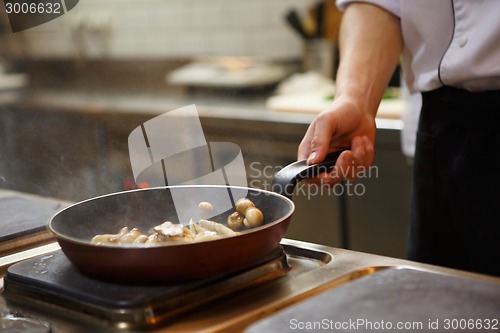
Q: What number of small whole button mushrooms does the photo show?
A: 4